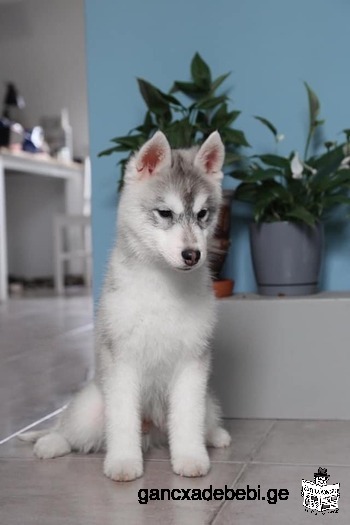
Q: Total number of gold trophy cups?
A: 0